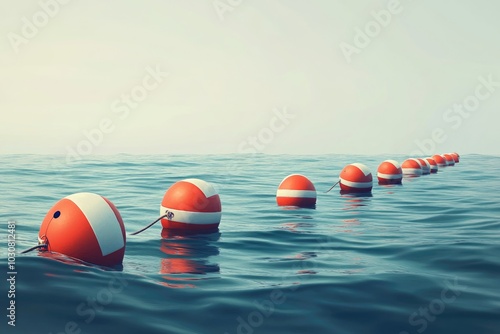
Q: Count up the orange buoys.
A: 11